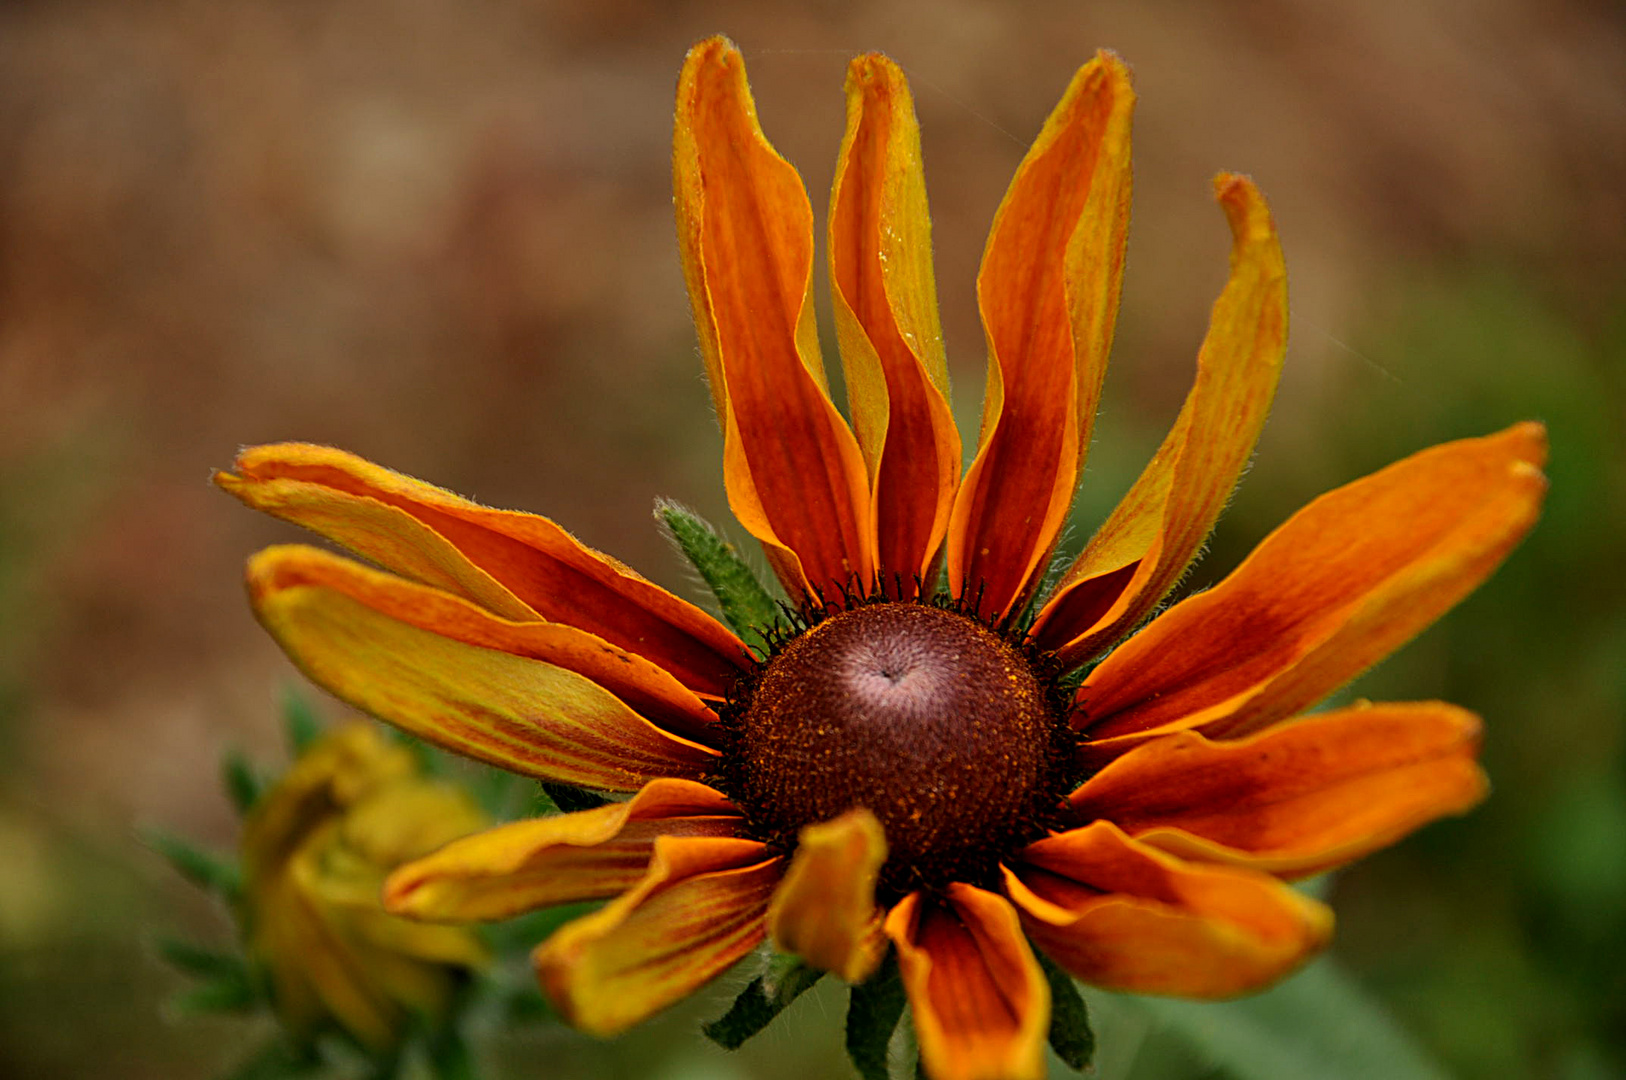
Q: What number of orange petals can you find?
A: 13